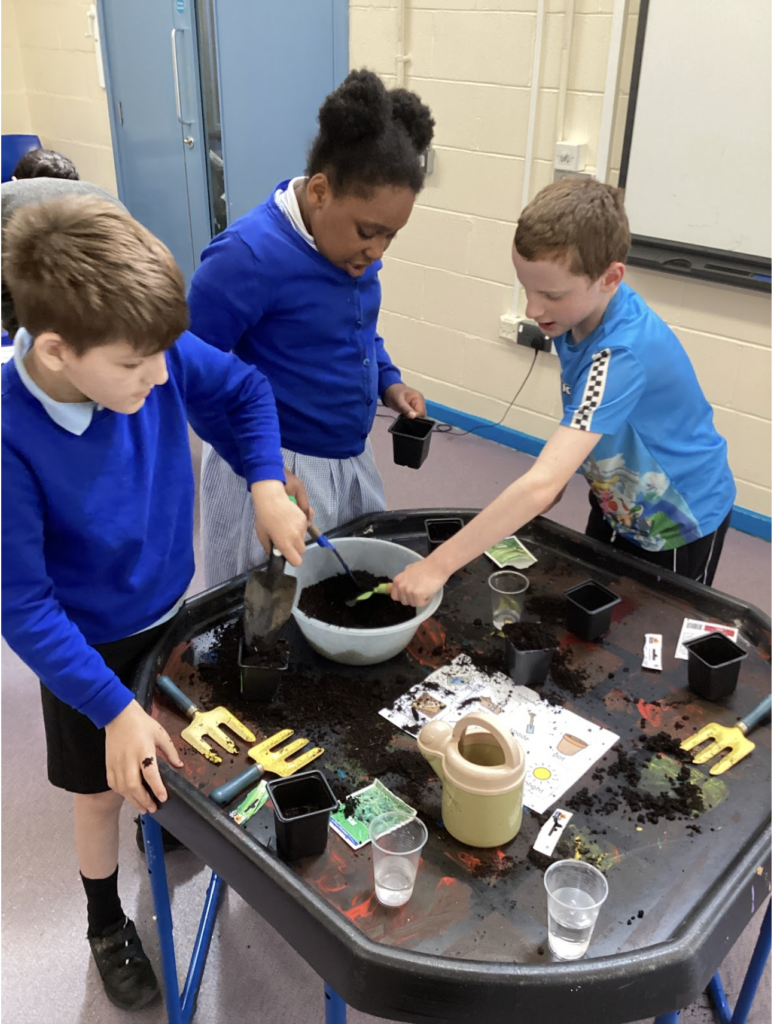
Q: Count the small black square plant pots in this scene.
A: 7